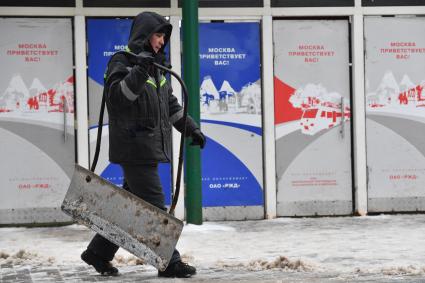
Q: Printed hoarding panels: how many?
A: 5